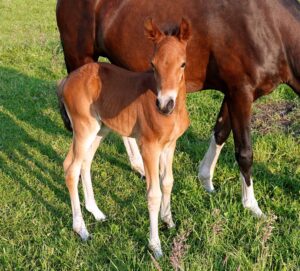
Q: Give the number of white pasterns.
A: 7